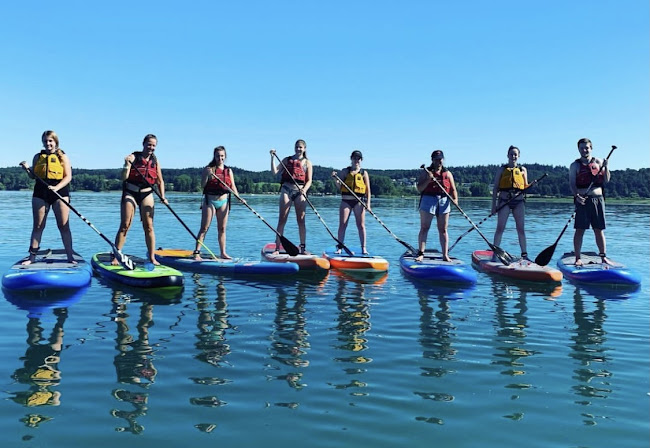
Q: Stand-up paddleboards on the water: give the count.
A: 8